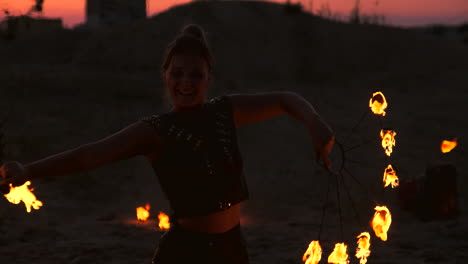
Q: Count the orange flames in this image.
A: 11